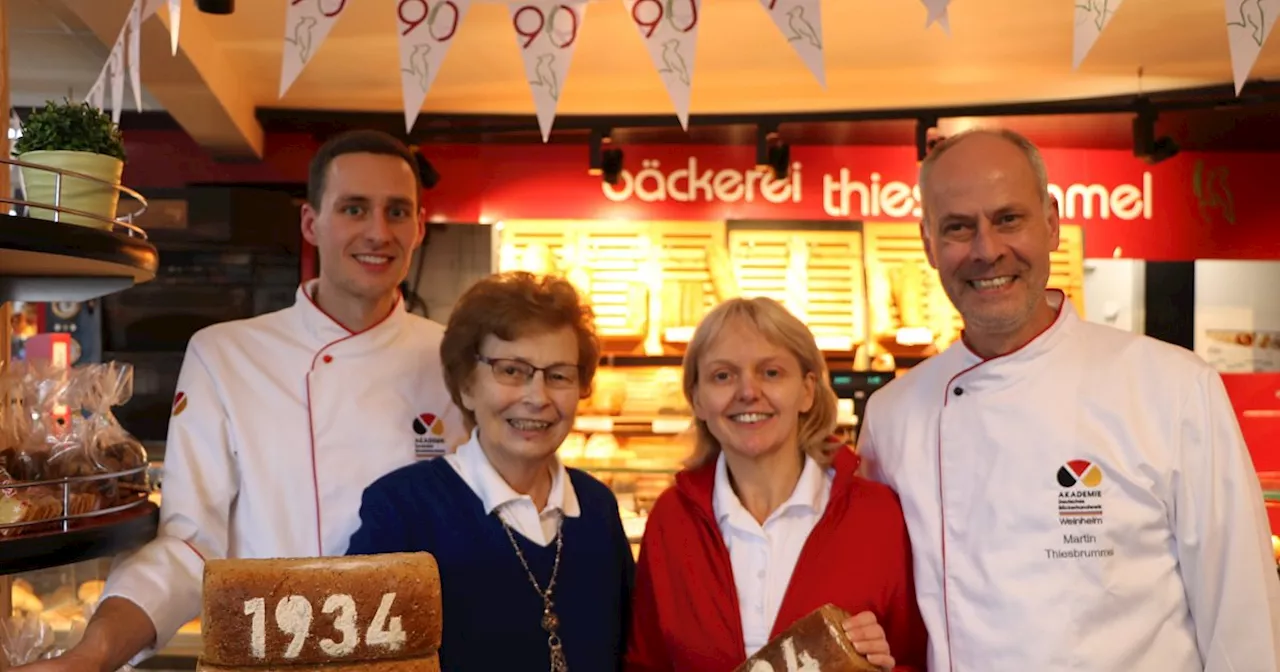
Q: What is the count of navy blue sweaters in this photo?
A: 1